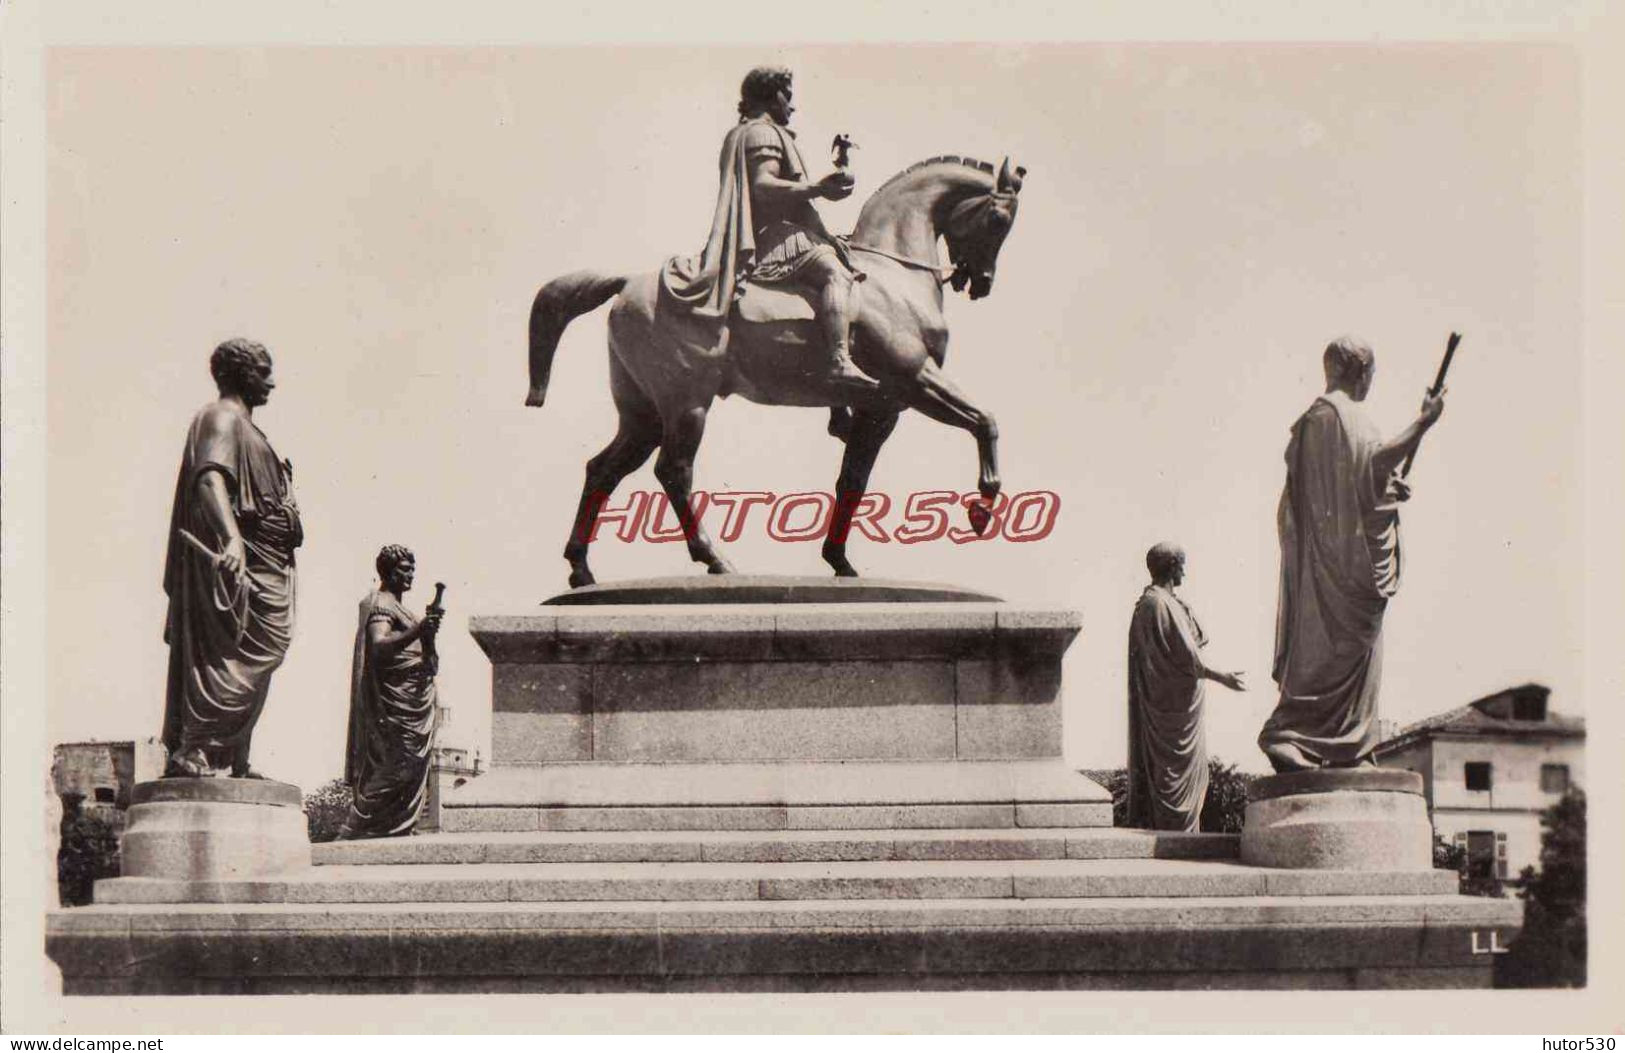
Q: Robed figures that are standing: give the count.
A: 4